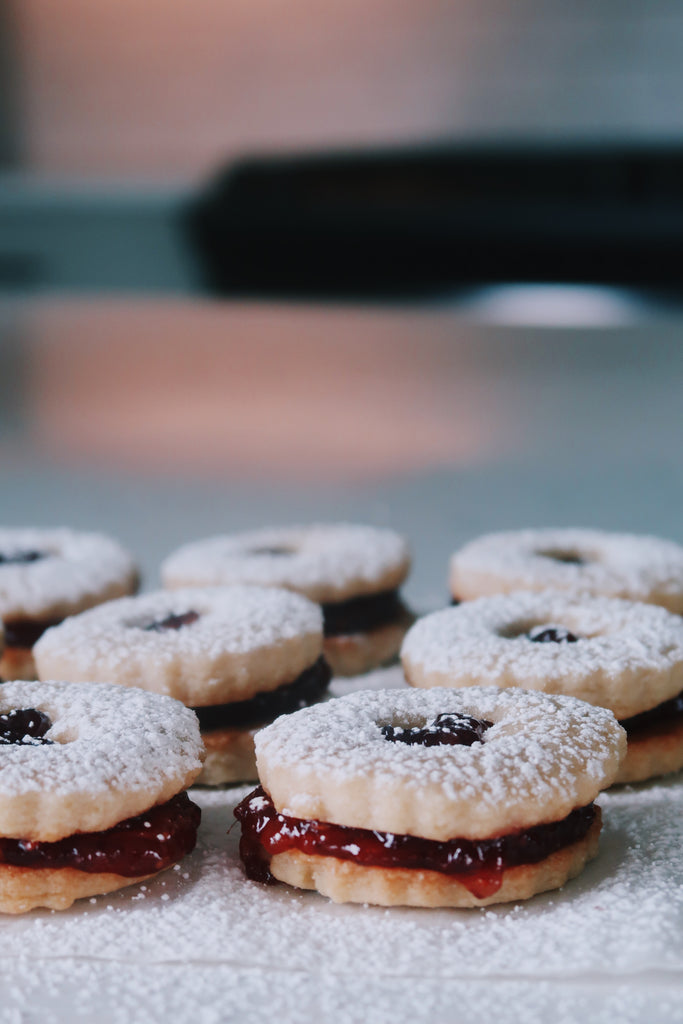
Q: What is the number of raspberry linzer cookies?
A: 7